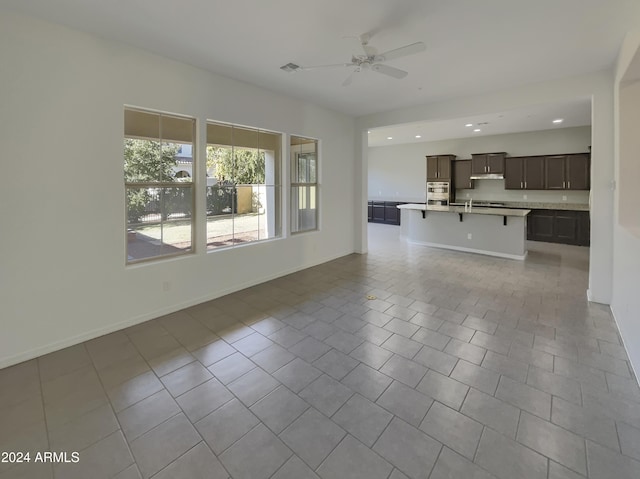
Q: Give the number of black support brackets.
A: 3